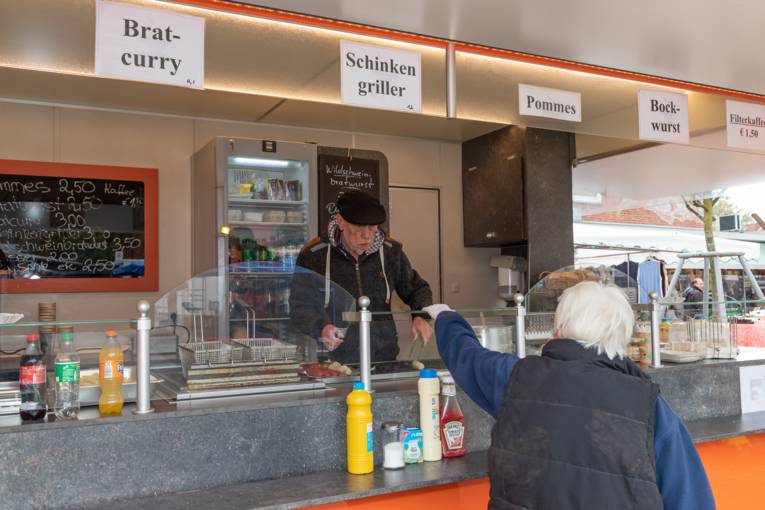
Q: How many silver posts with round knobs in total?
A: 4